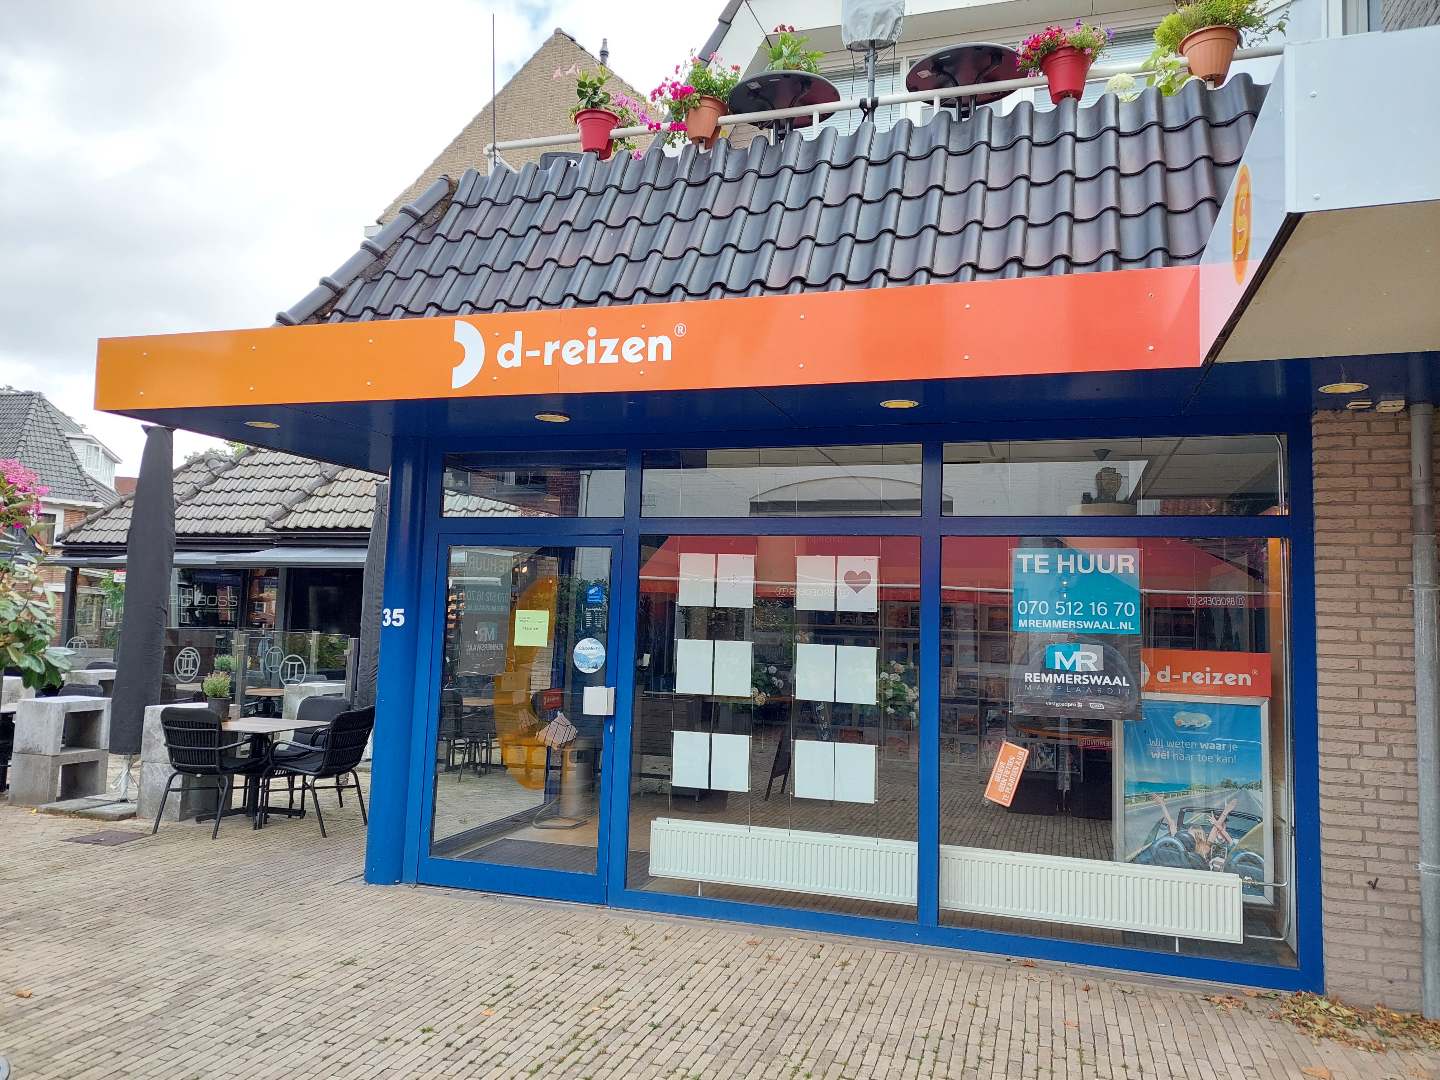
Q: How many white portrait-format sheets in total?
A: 12